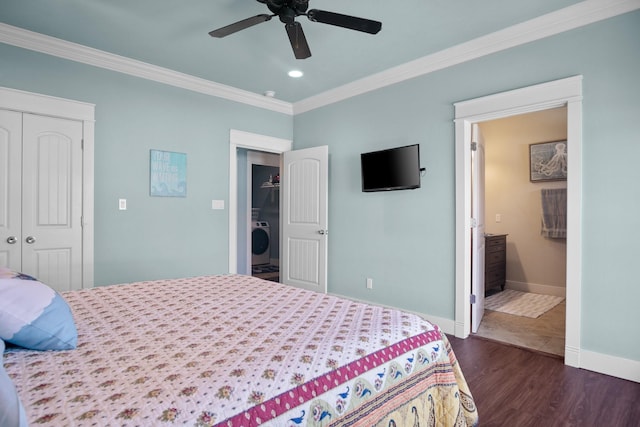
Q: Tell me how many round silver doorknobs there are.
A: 3